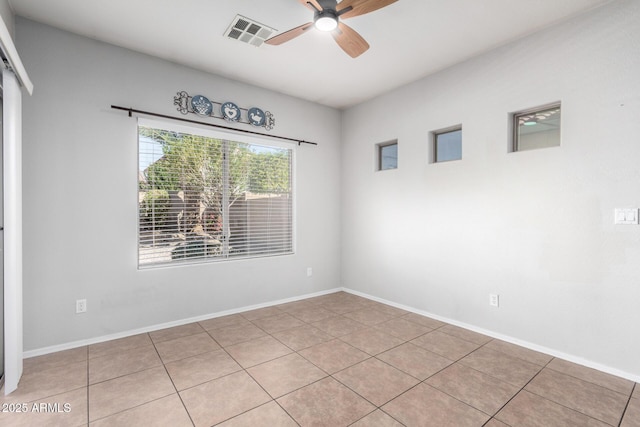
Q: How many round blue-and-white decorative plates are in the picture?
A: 3